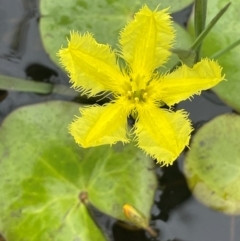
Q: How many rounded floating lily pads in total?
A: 4